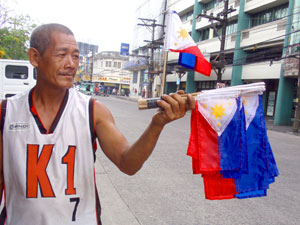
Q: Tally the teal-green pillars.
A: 3